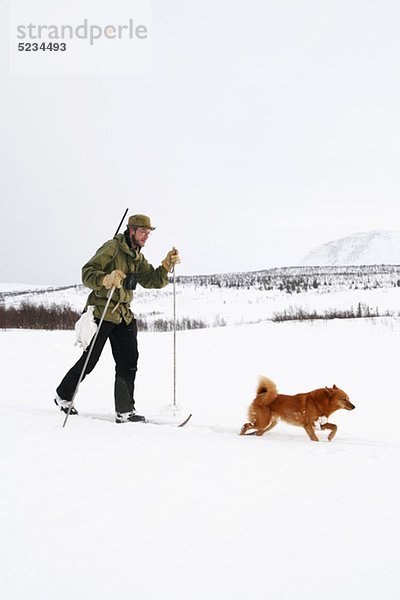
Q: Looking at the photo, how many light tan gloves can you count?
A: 2